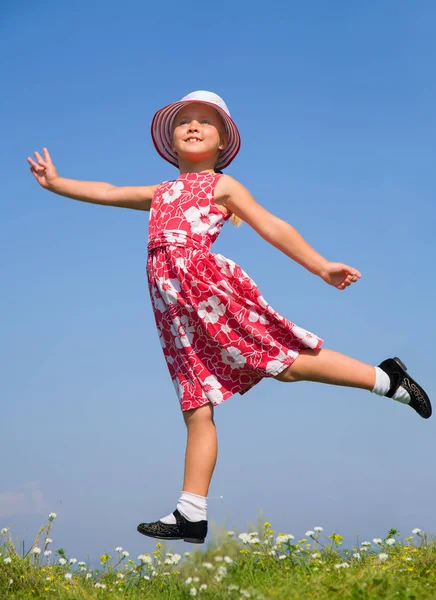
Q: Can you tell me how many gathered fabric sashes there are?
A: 1